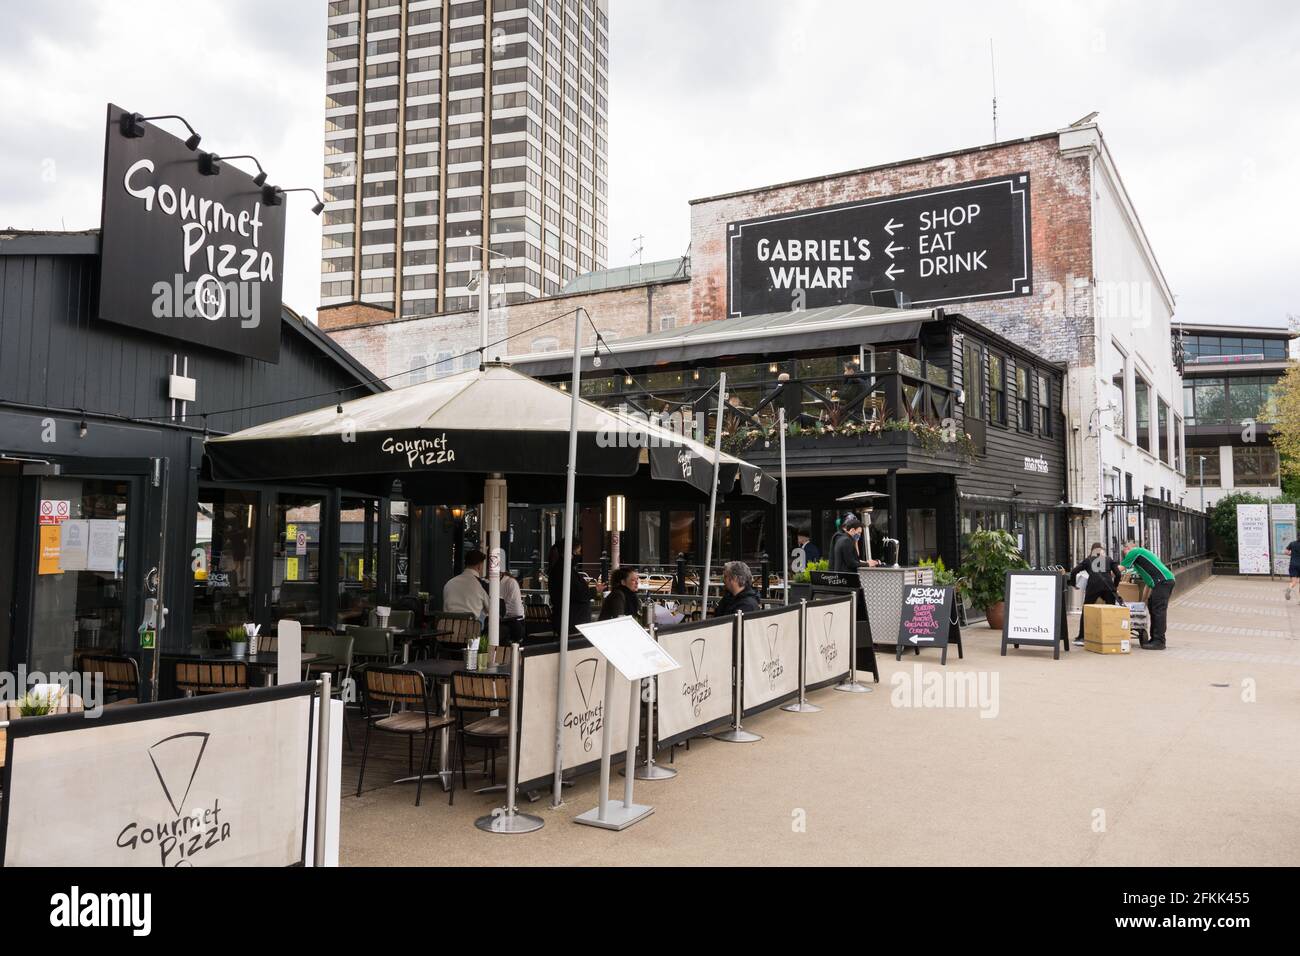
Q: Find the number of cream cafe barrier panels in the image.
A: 5